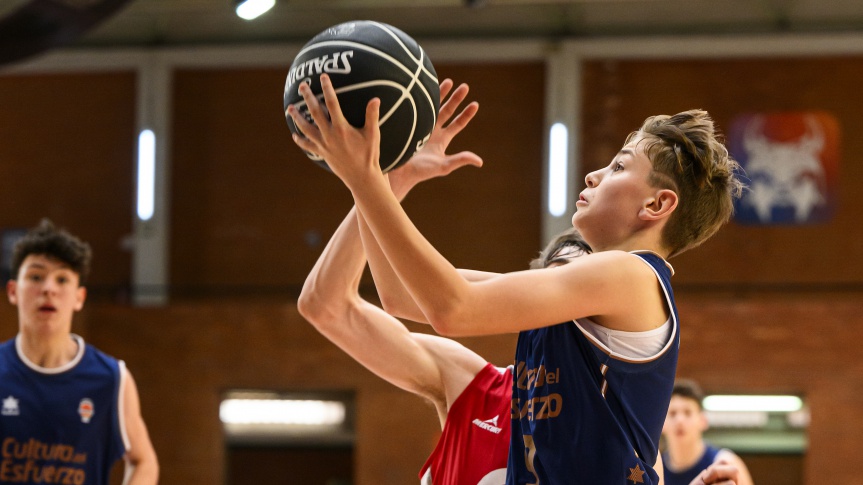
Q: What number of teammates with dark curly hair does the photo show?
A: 1